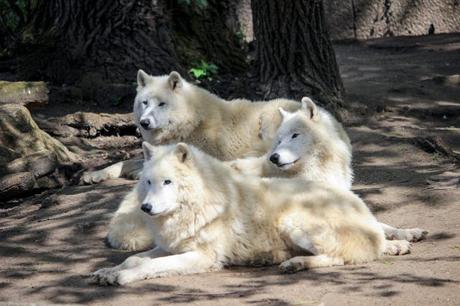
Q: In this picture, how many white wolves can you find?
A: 3